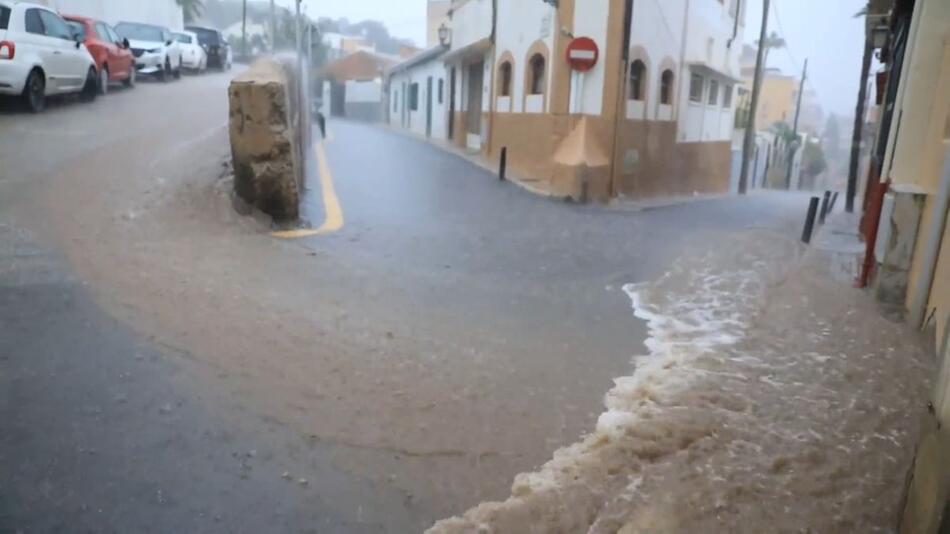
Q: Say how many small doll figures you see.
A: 0